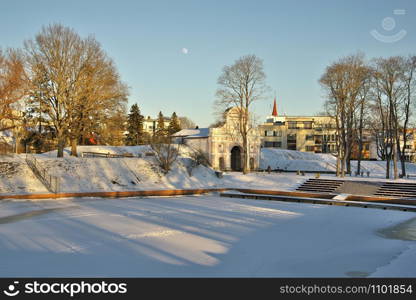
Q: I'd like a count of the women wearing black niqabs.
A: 0